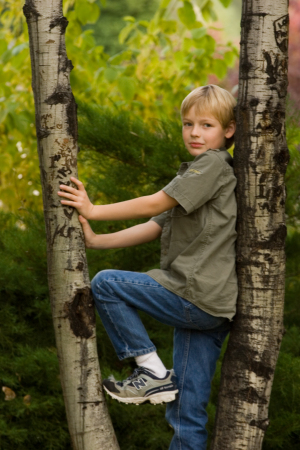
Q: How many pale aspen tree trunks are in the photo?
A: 2